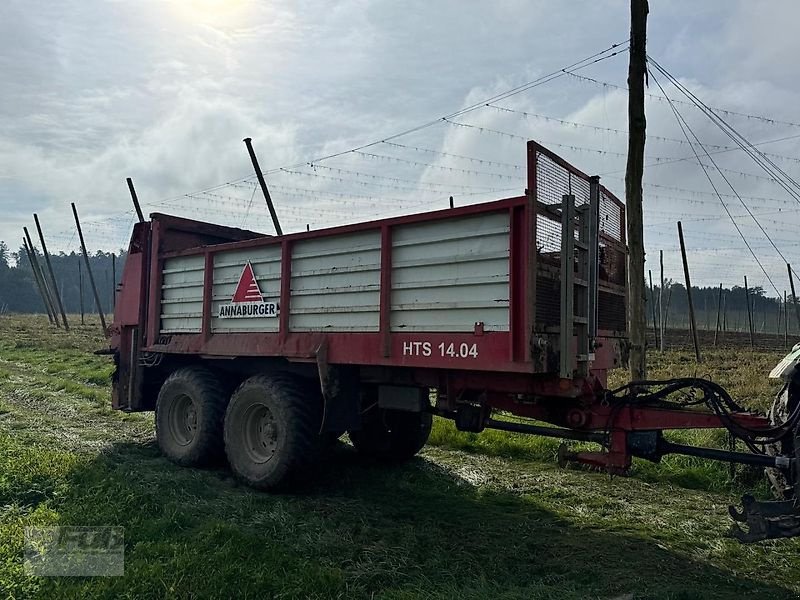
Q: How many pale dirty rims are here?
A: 2